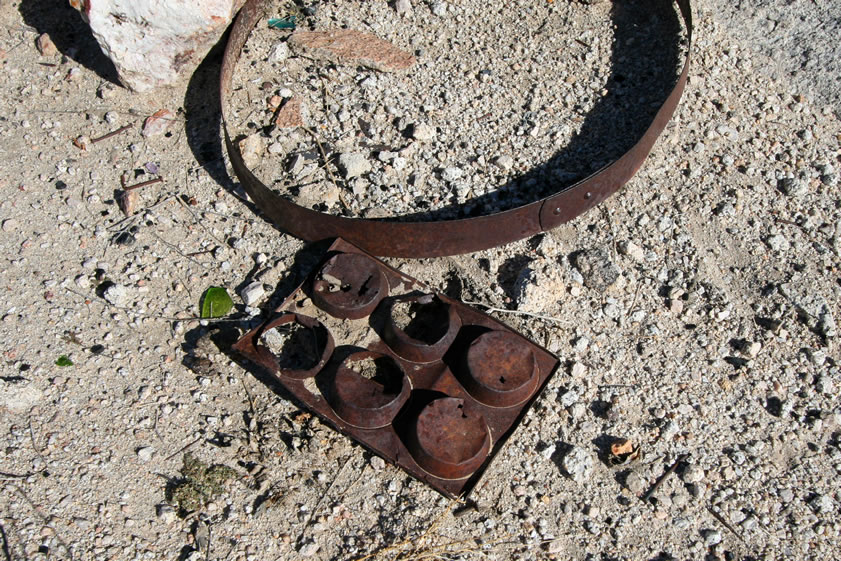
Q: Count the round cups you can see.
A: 6